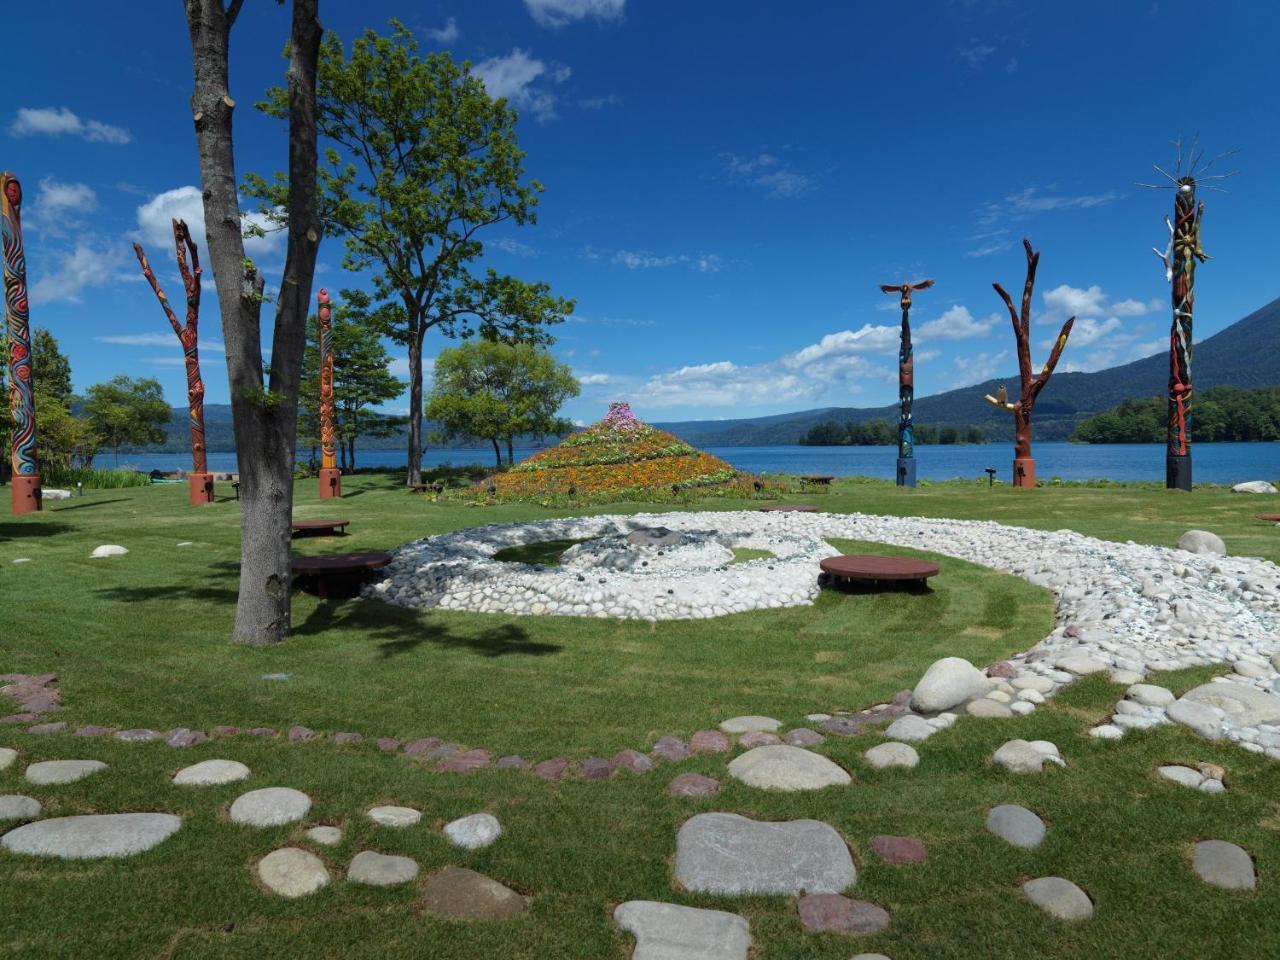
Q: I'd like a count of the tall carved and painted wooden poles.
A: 6